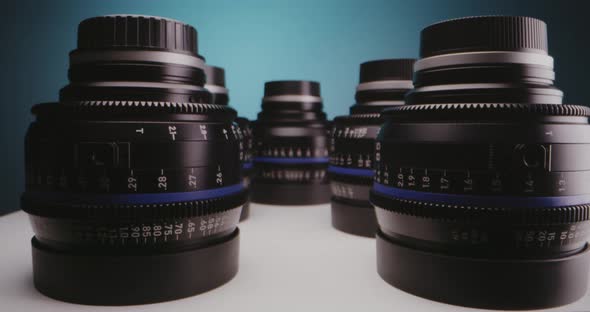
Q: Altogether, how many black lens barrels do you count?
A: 5